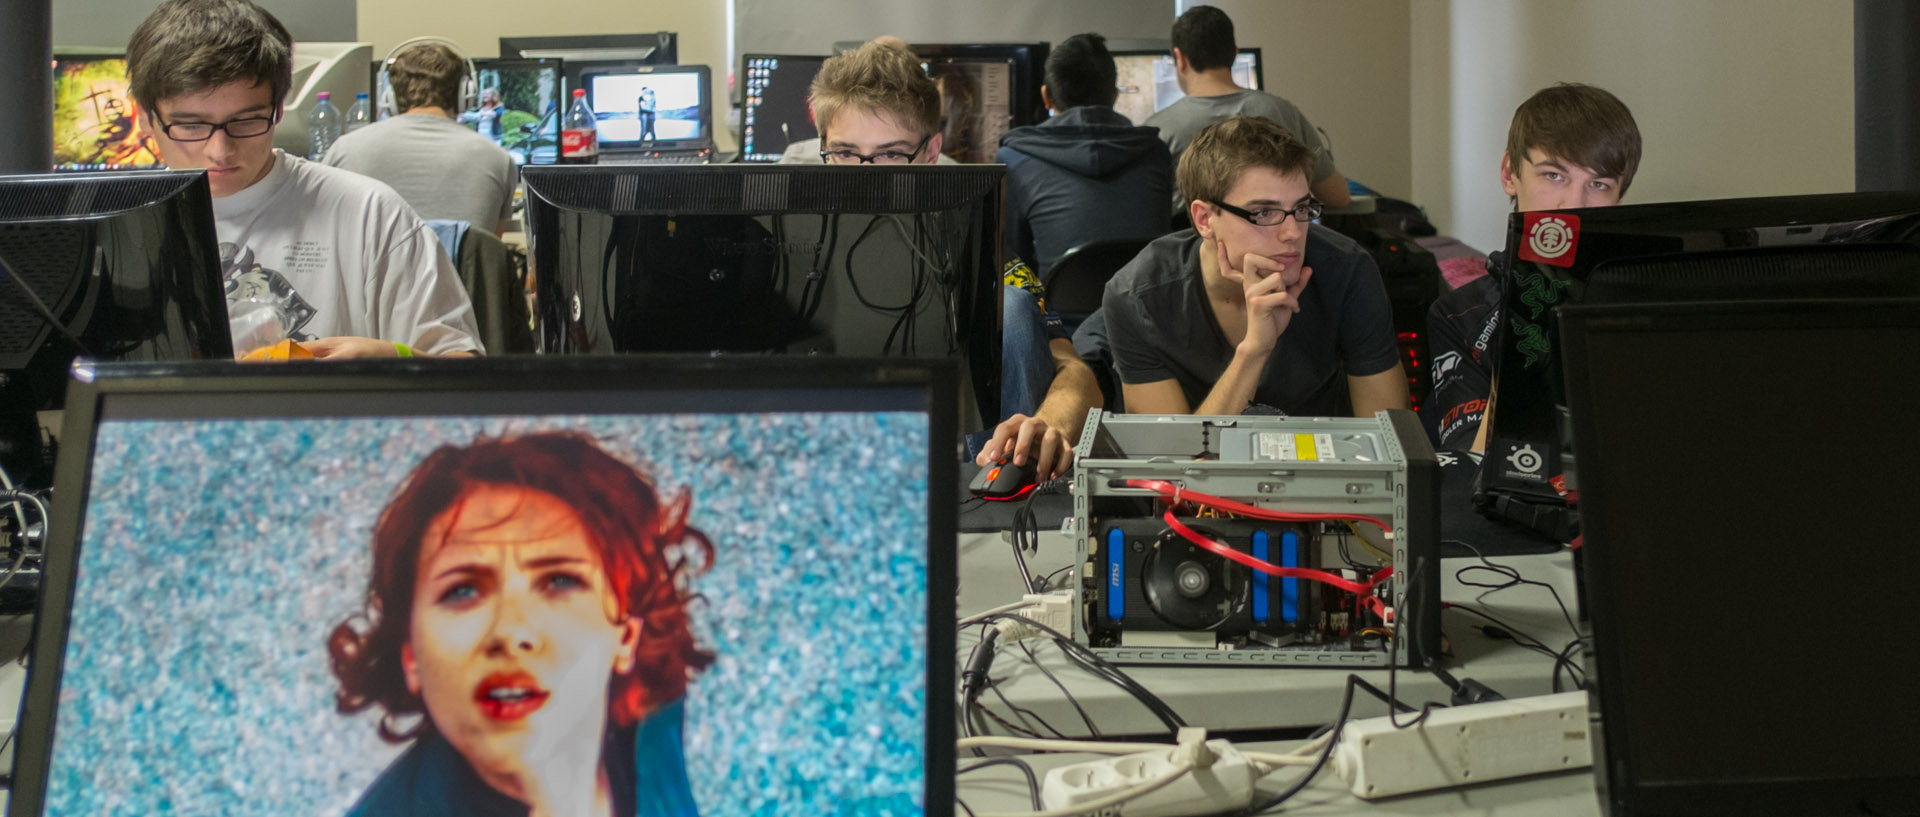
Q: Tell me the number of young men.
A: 7